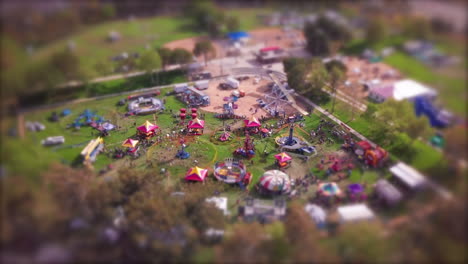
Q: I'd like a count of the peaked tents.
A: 6